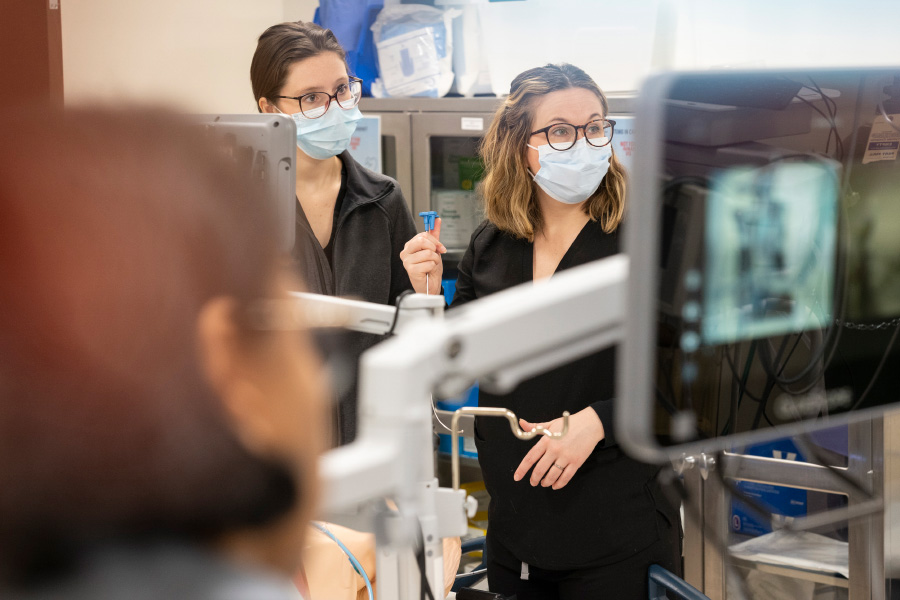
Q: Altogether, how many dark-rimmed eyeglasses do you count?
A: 2